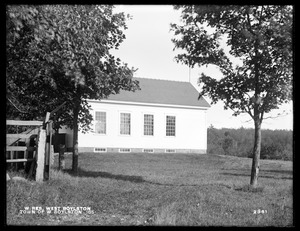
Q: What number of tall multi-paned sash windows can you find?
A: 4